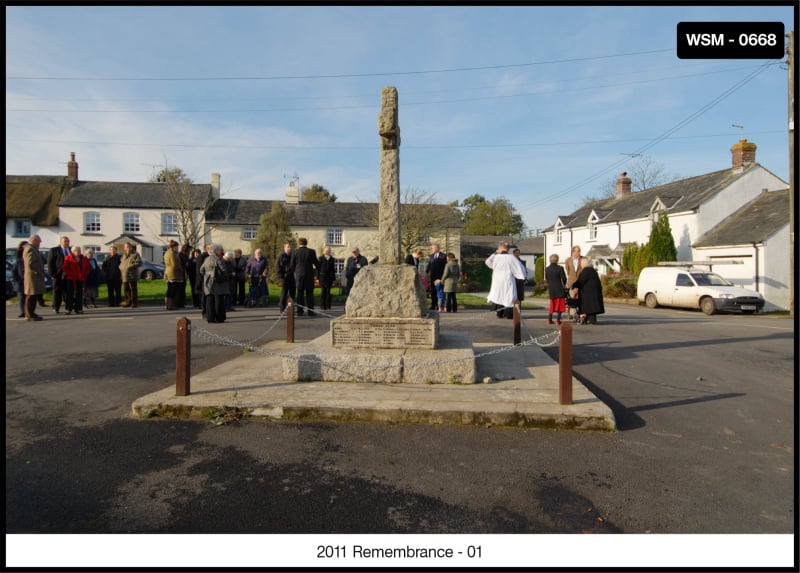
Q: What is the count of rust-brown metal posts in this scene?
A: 4